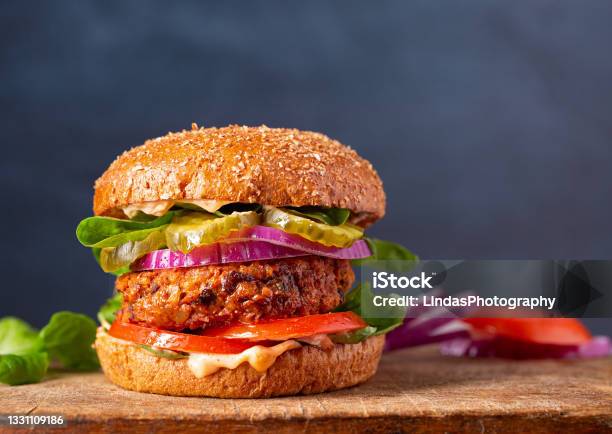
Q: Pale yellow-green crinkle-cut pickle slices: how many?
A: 3